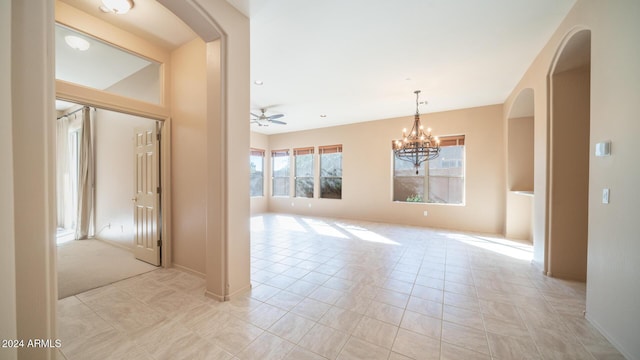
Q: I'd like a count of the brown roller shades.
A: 5